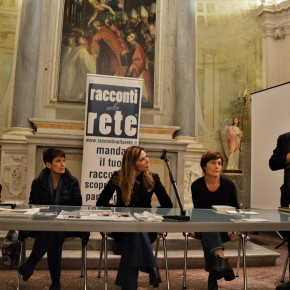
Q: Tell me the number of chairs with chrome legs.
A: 3